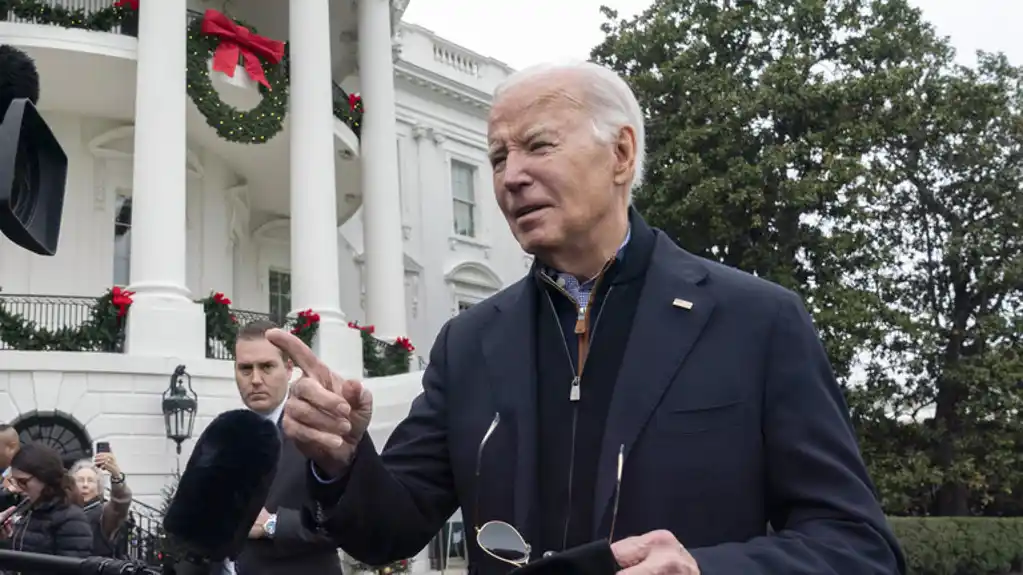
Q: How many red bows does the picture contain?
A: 8